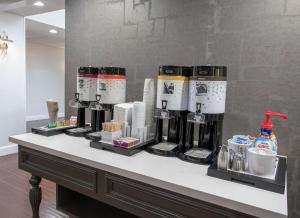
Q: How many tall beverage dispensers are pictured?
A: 4